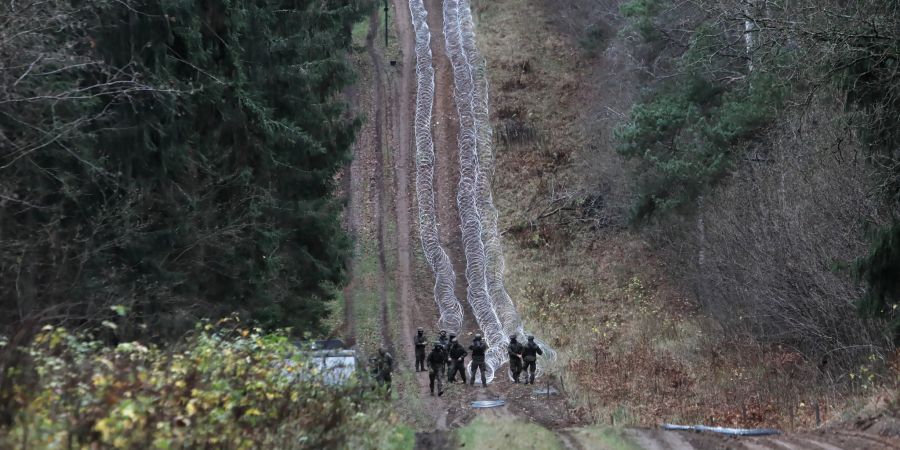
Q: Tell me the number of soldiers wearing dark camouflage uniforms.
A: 9